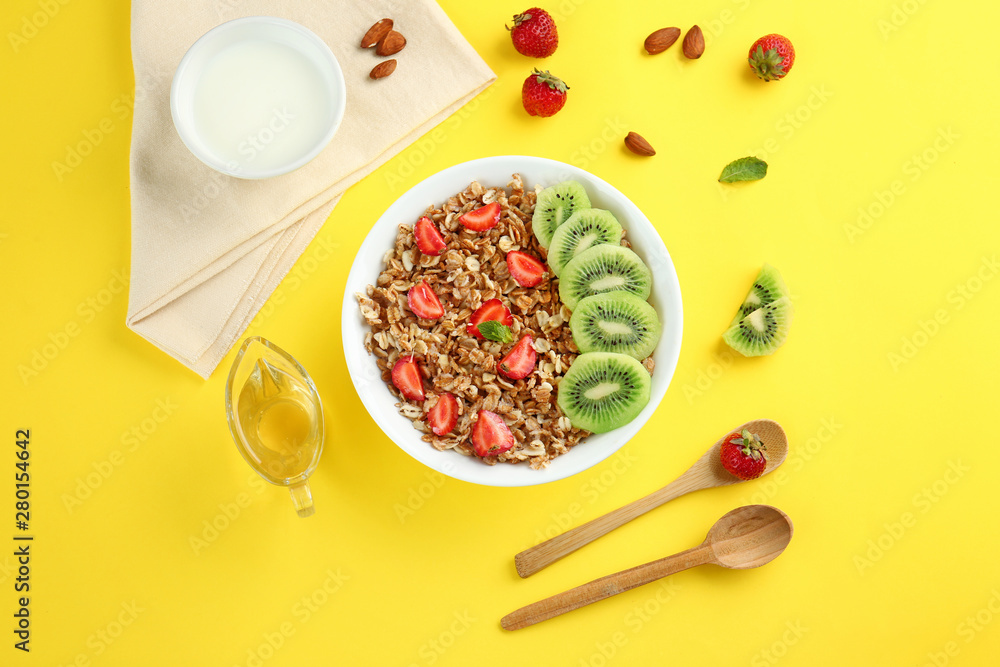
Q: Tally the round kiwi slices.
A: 5